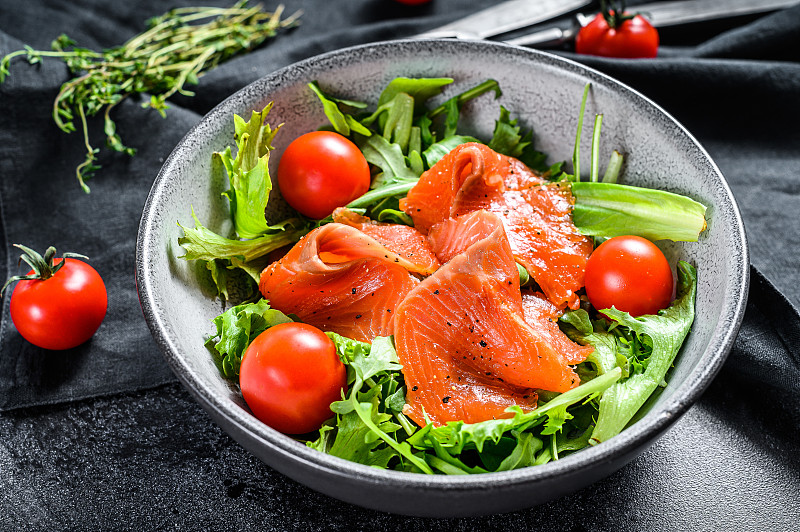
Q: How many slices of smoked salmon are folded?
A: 3